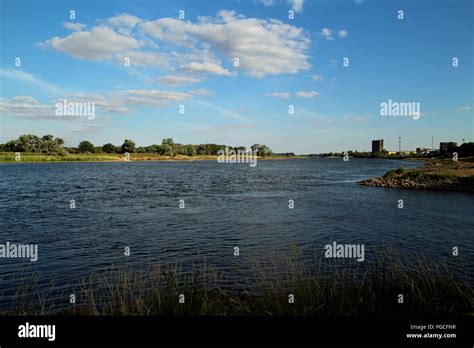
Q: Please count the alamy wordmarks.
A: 6